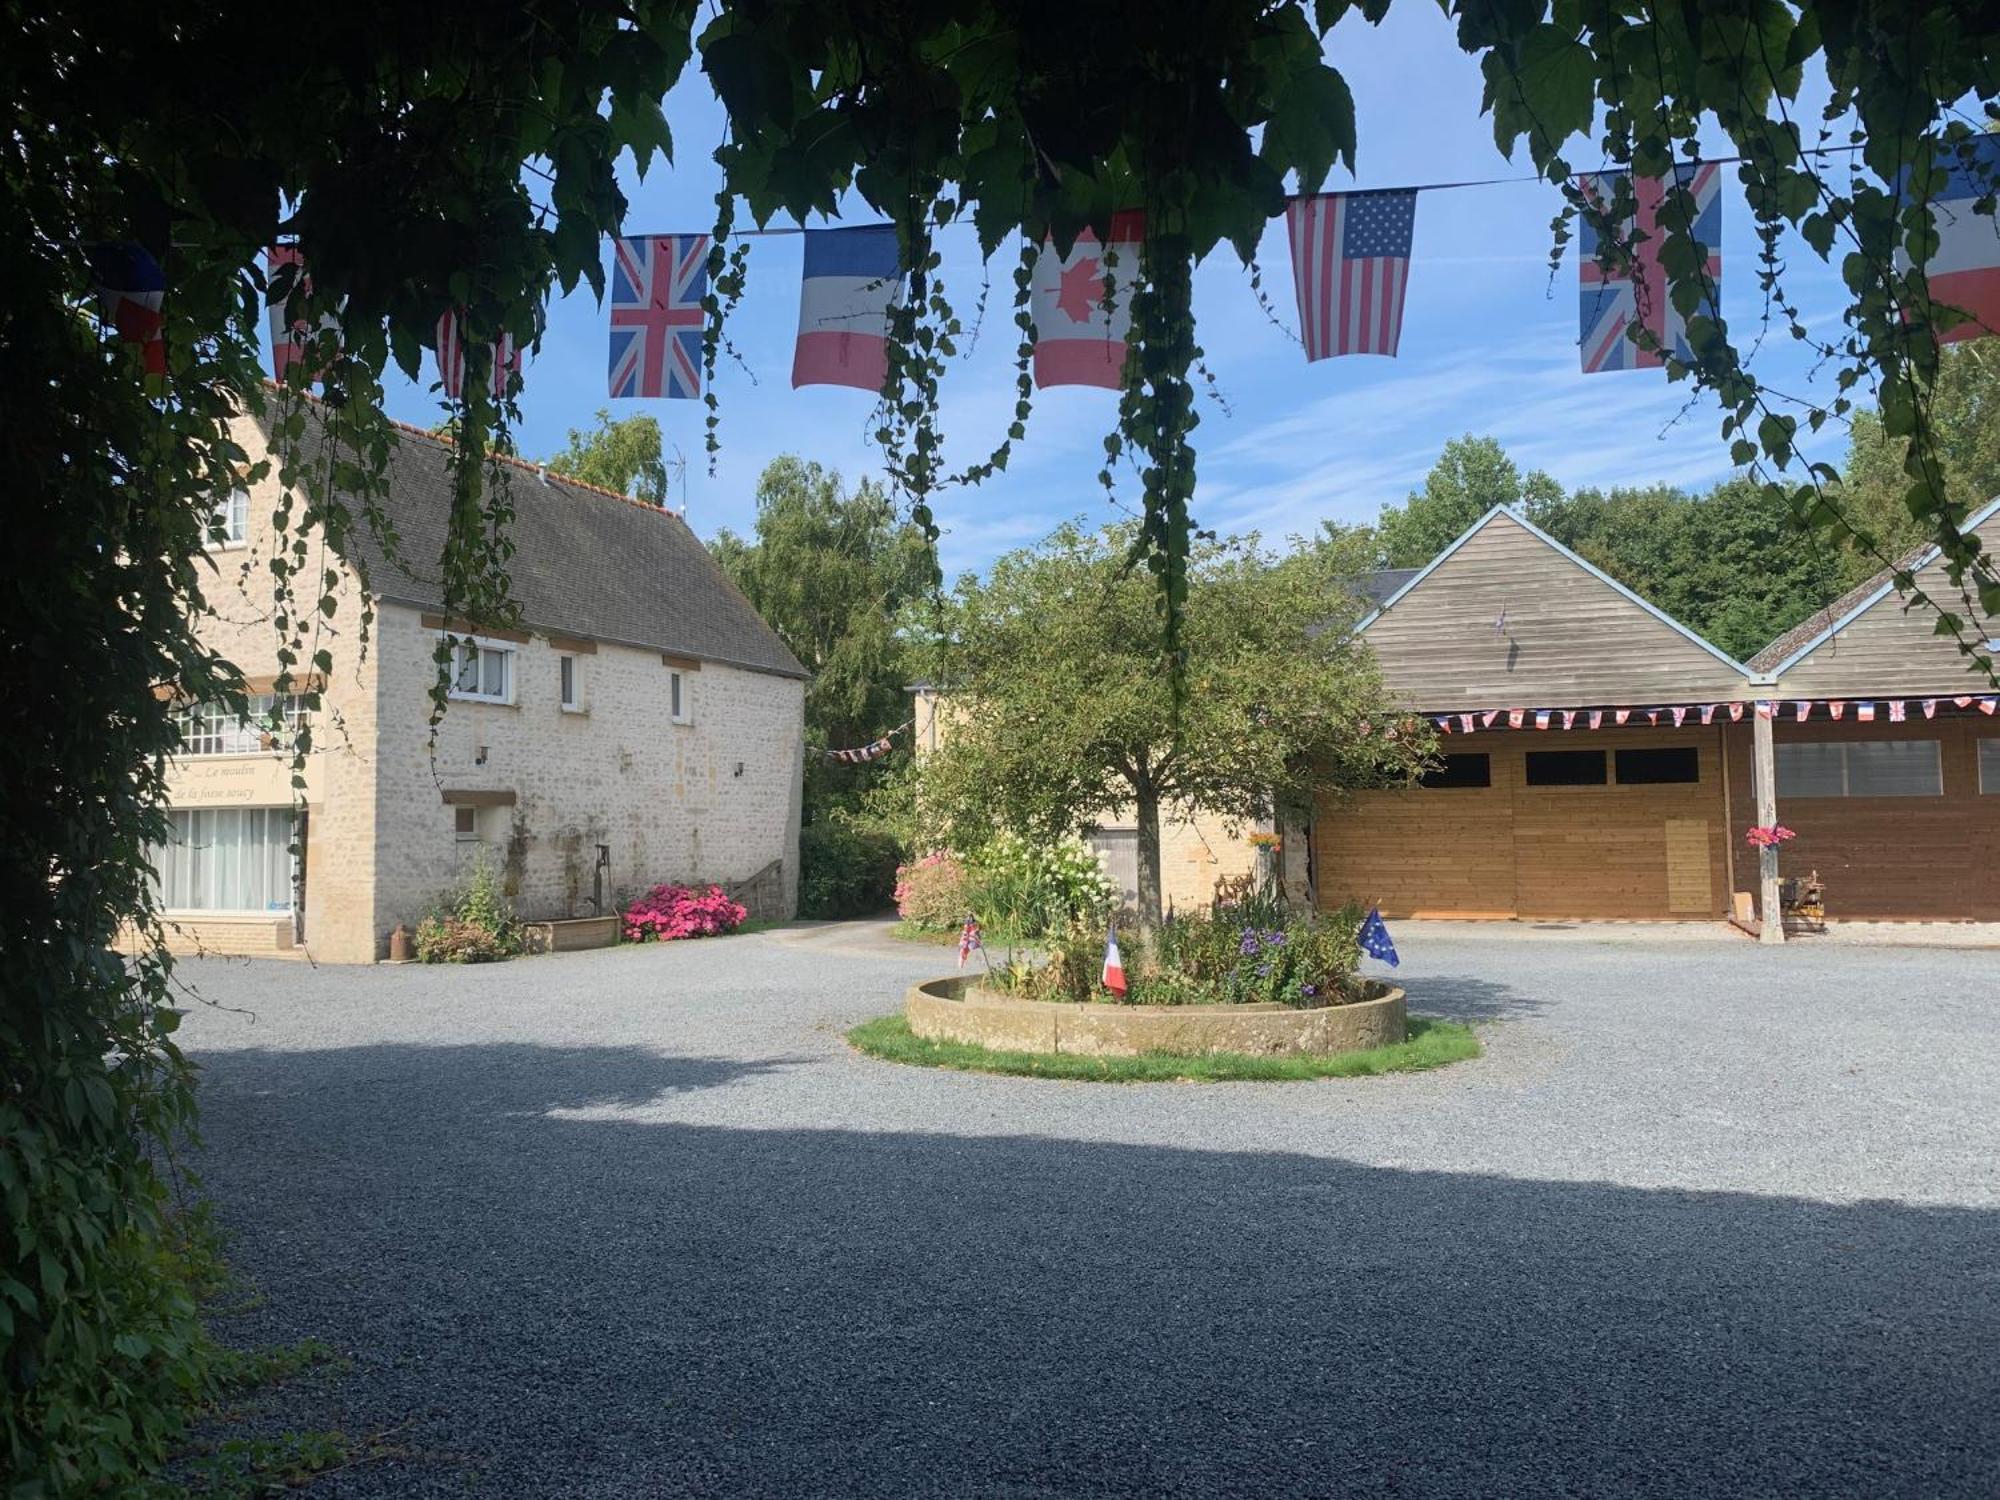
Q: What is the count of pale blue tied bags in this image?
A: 0